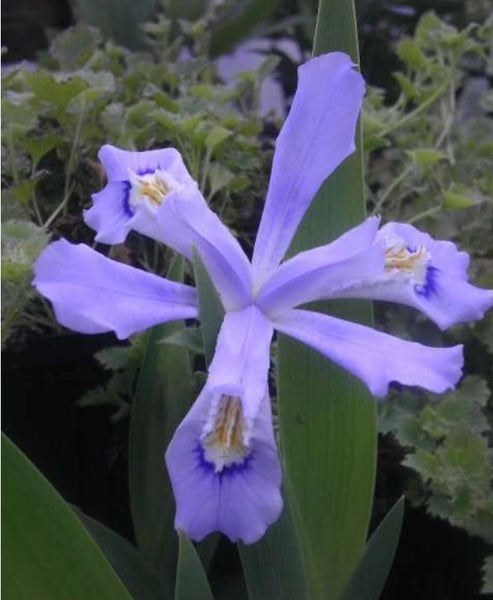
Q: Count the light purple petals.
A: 6